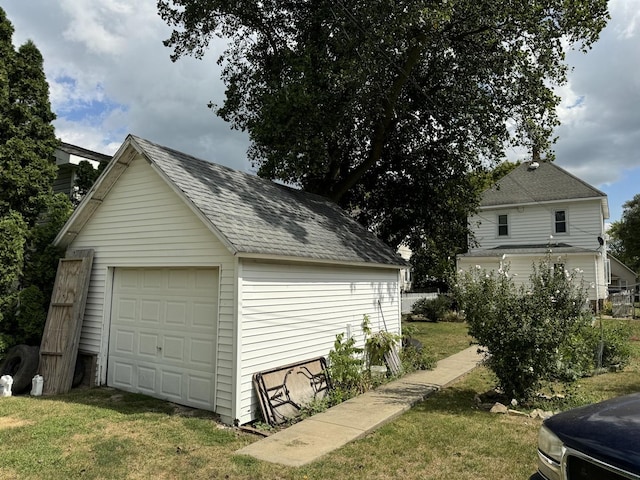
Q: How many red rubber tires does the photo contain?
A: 0